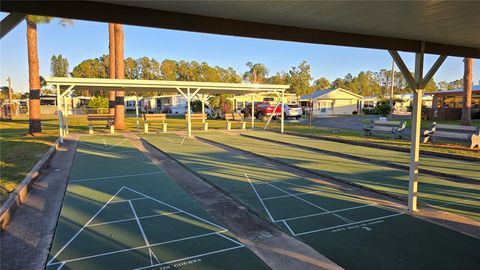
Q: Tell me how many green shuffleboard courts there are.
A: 4